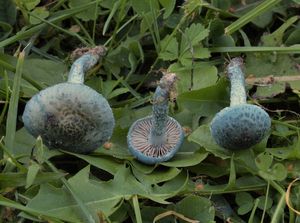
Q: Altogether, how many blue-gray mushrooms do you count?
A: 3